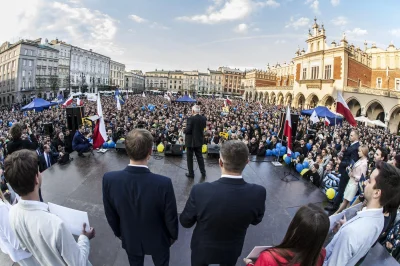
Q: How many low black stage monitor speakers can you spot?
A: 3